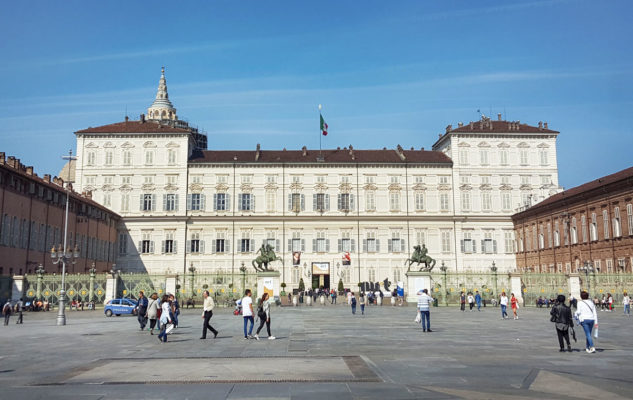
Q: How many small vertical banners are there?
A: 2